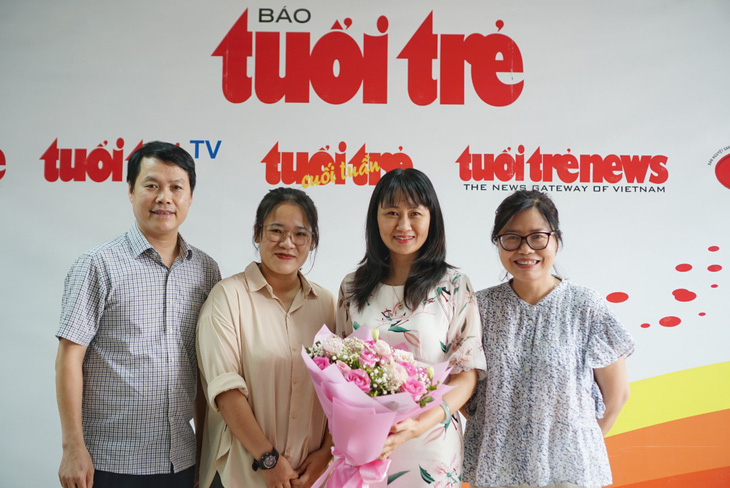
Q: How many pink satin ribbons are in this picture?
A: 1